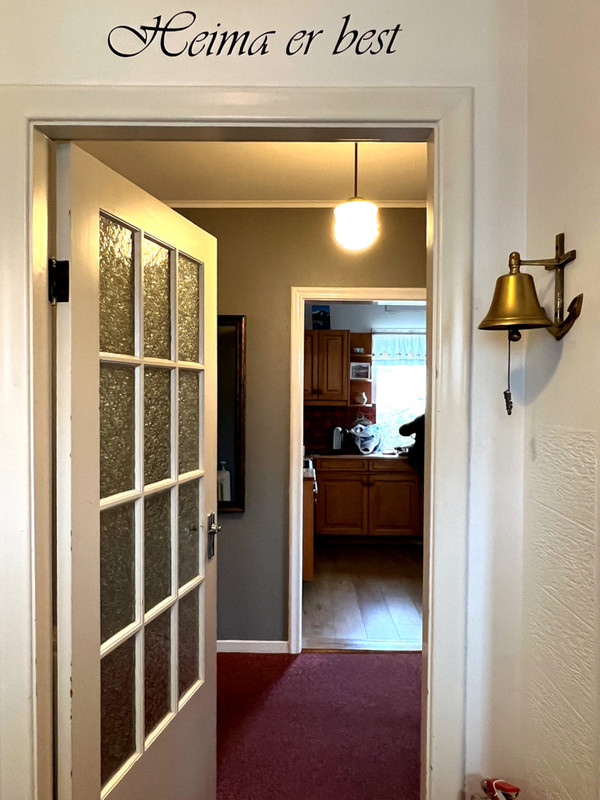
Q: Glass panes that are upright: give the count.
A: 12